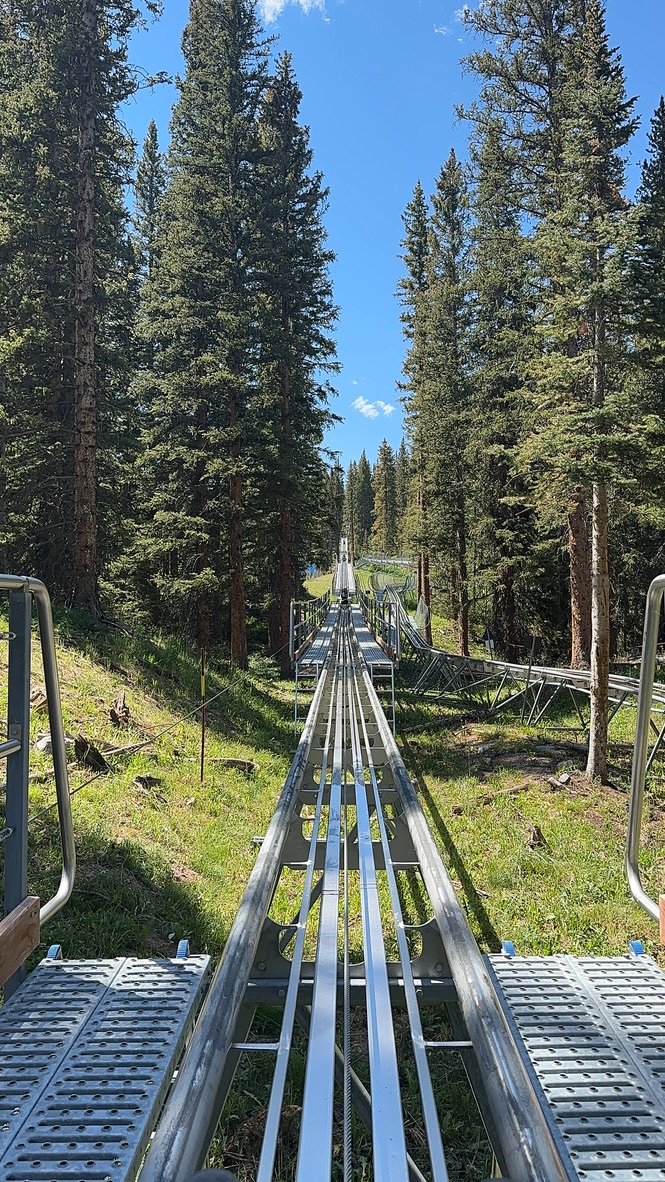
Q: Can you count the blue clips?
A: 4